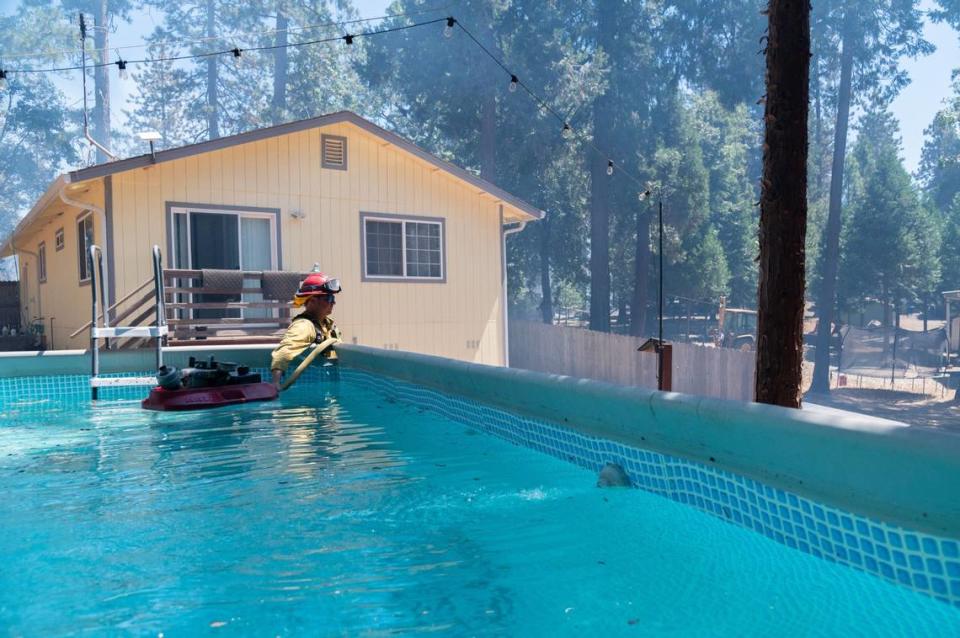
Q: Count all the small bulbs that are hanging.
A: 9